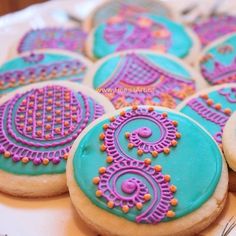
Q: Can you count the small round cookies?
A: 11